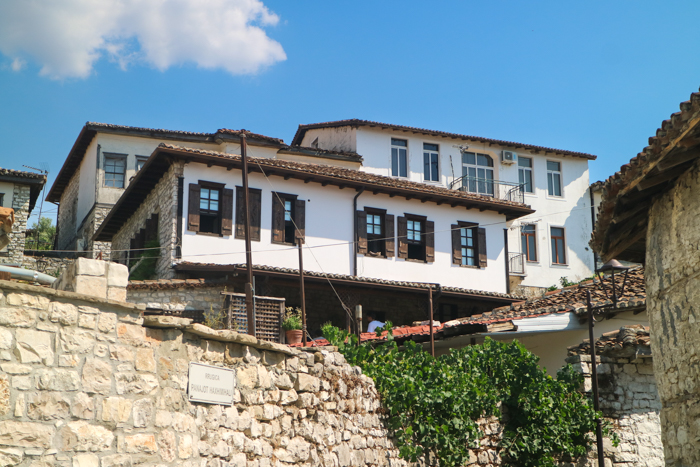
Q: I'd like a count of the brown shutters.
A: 12